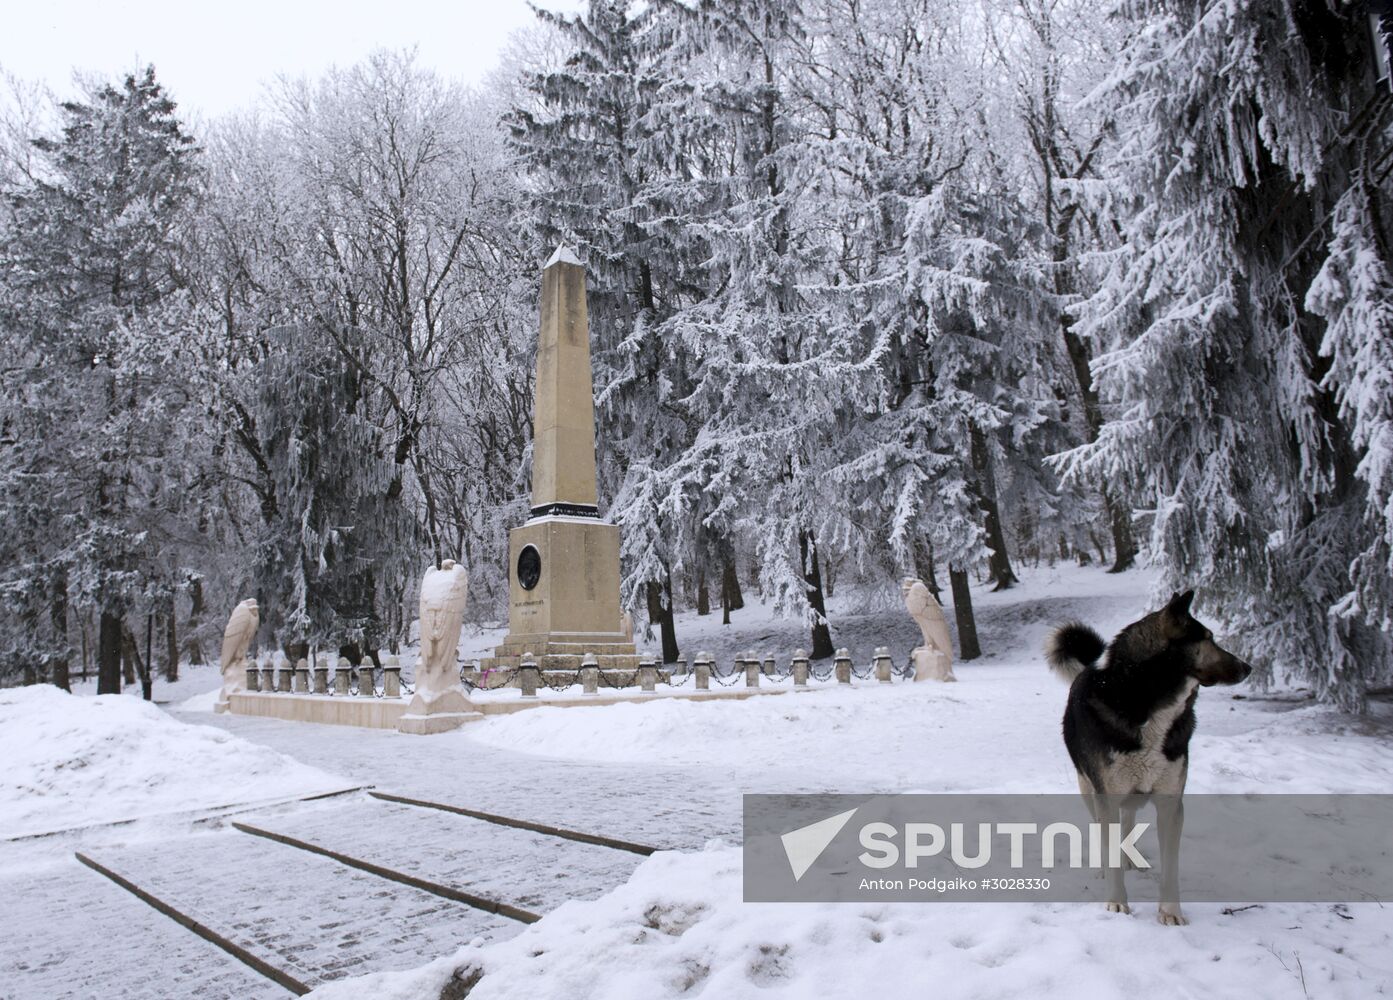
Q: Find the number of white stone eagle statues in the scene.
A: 3